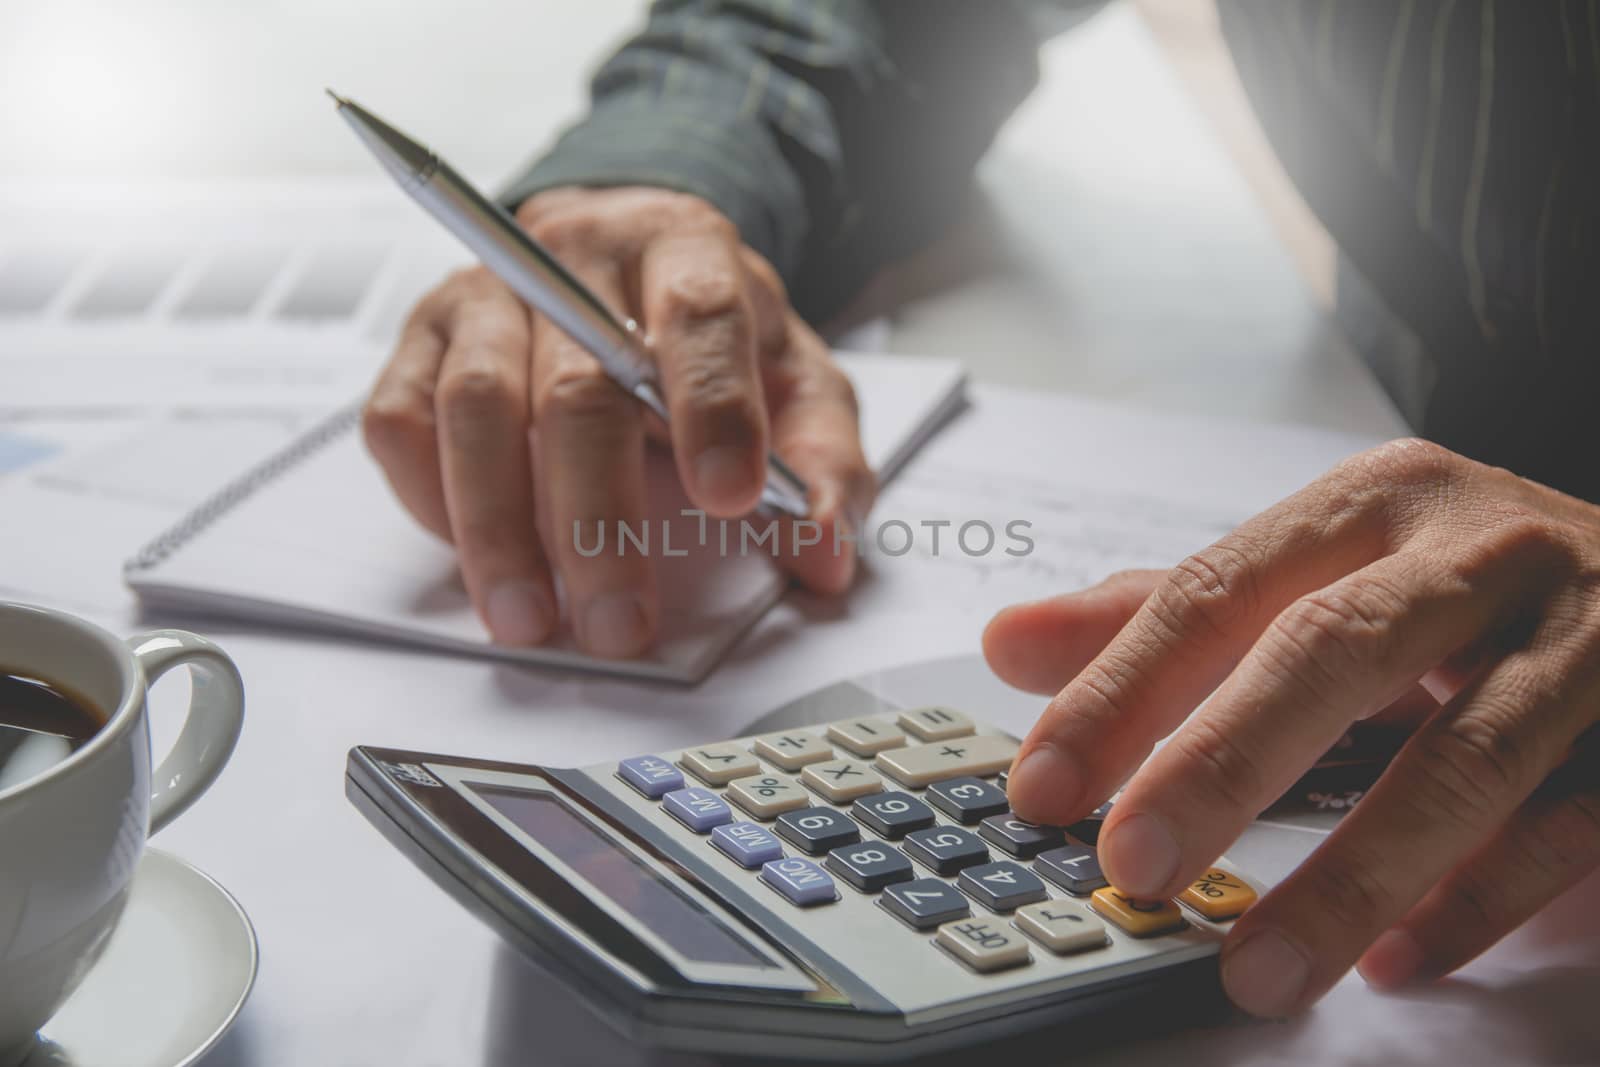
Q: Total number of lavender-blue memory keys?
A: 4